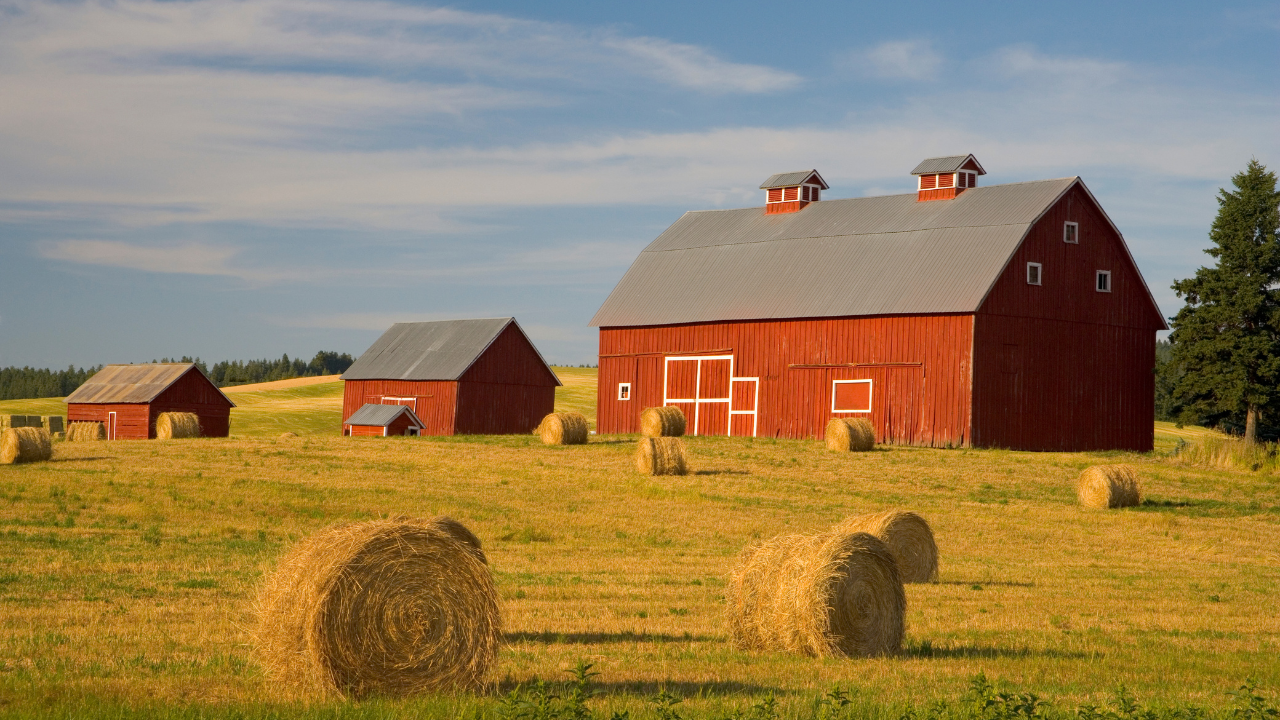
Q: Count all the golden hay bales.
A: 12